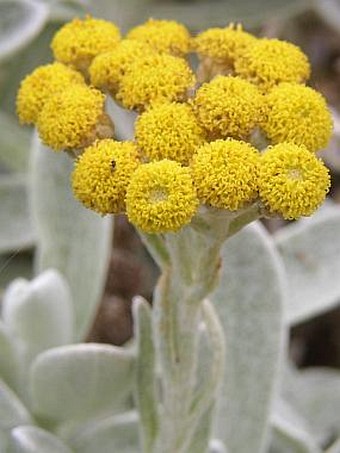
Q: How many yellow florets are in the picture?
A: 15